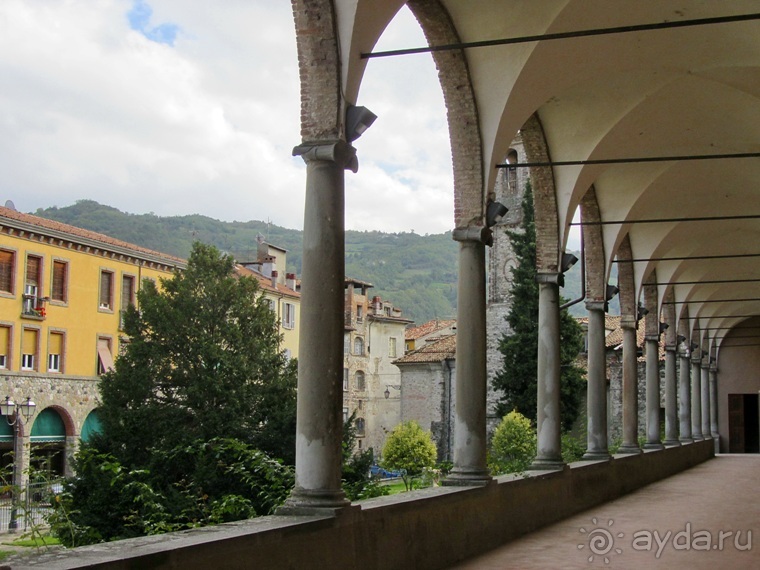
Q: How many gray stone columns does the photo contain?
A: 11